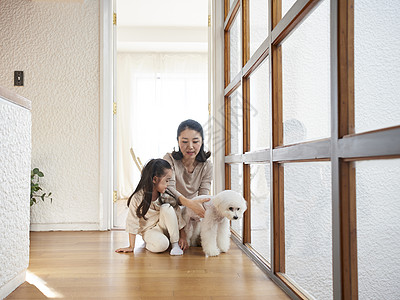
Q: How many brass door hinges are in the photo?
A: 5